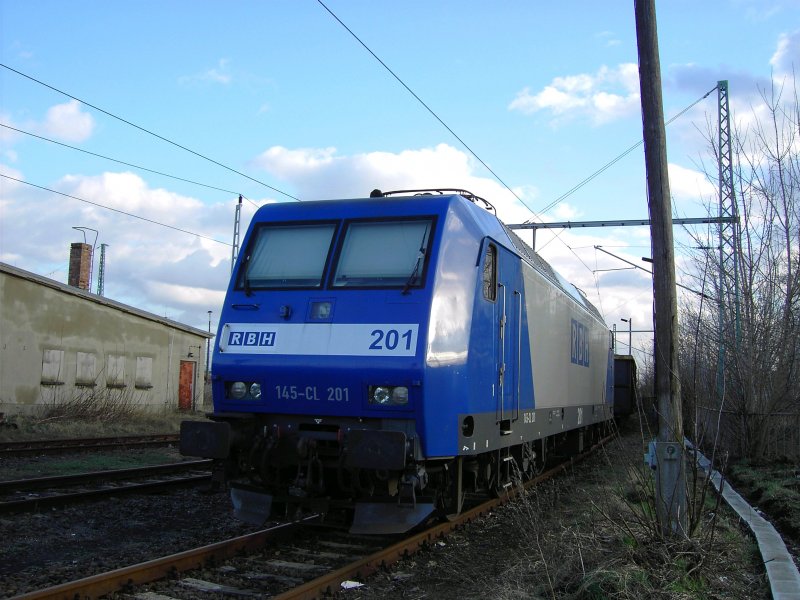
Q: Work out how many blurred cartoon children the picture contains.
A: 0